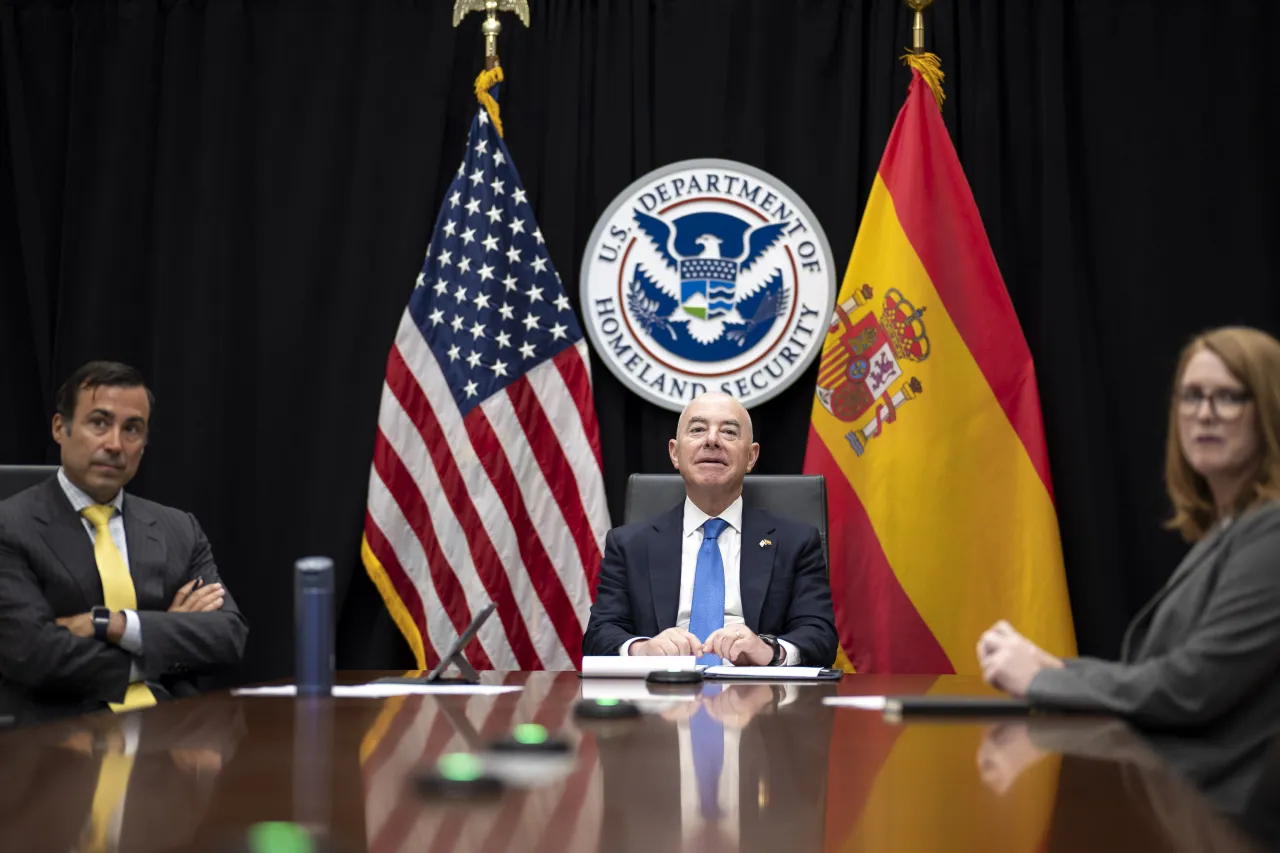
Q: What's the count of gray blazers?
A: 2